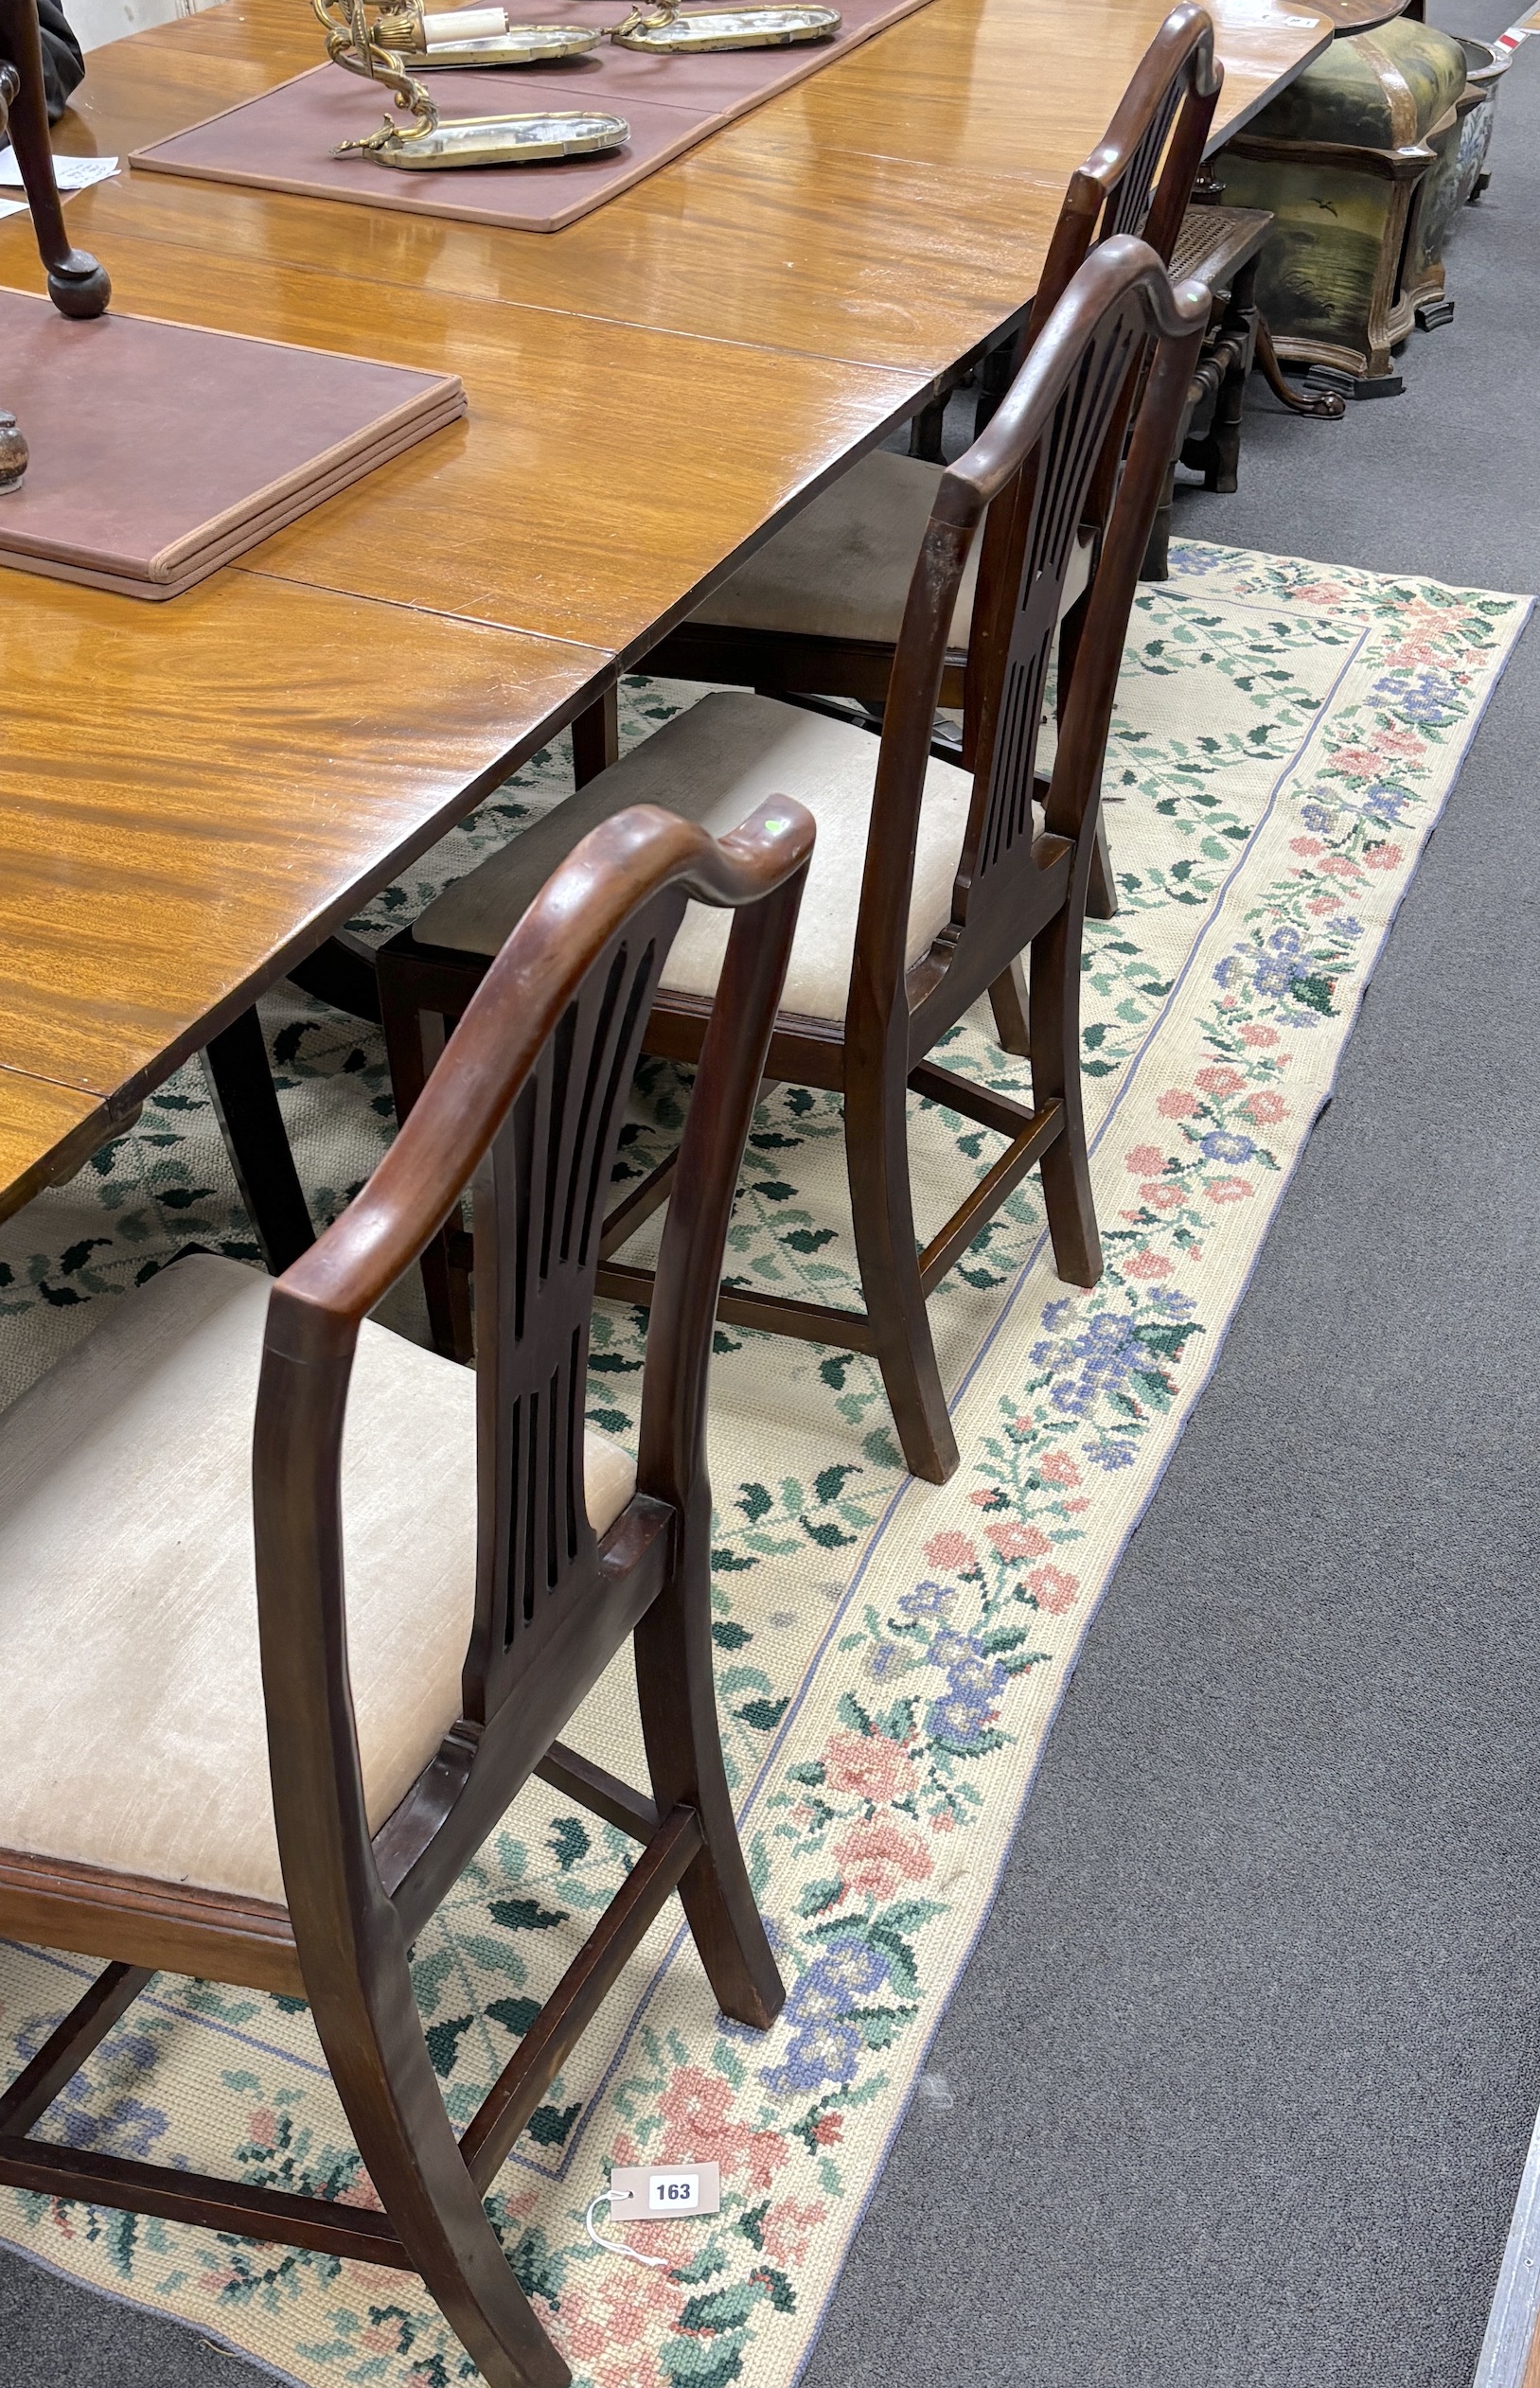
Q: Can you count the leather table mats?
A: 2